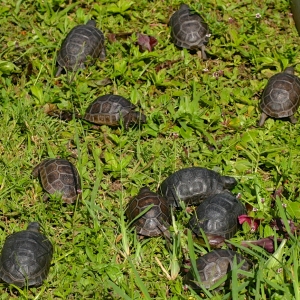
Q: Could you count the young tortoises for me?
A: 10